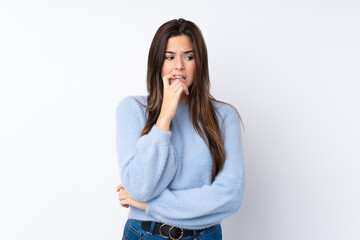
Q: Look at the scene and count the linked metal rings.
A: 2